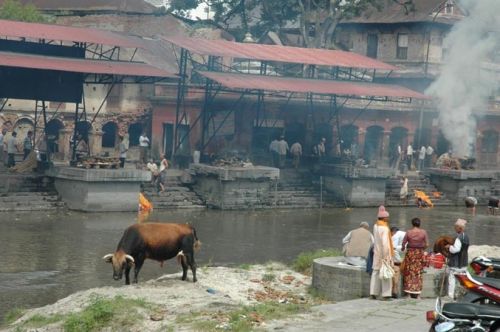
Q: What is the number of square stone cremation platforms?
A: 4